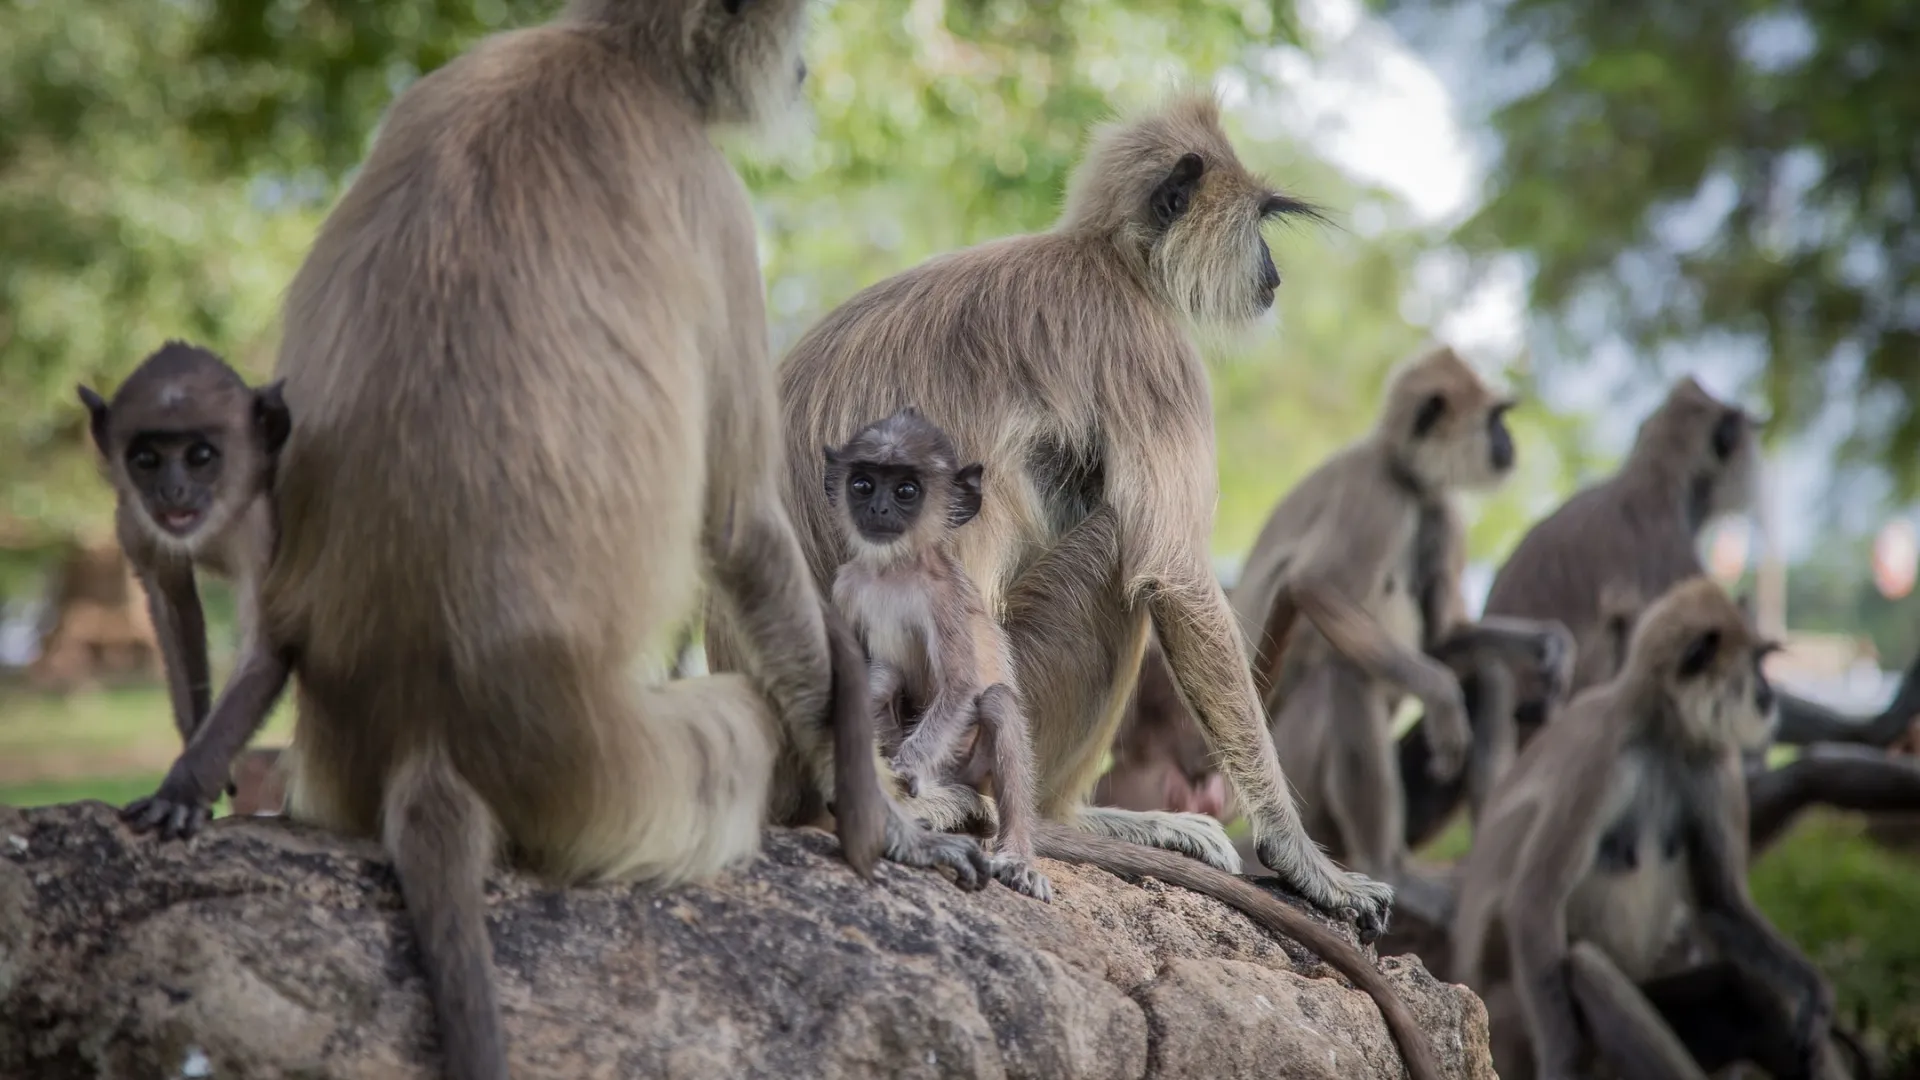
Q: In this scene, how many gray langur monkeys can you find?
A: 7